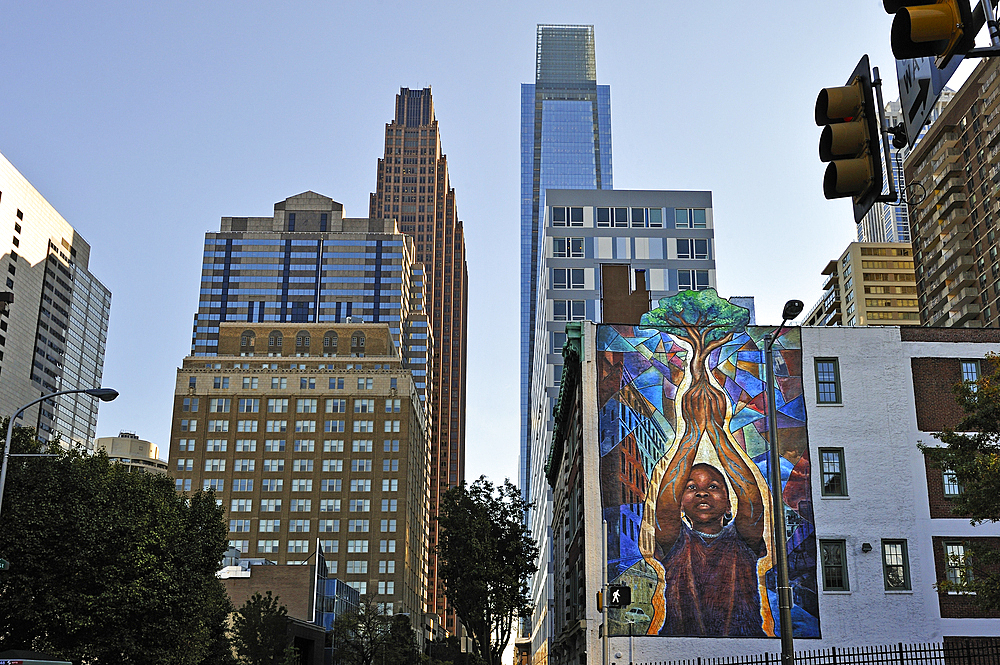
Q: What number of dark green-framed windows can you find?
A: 7